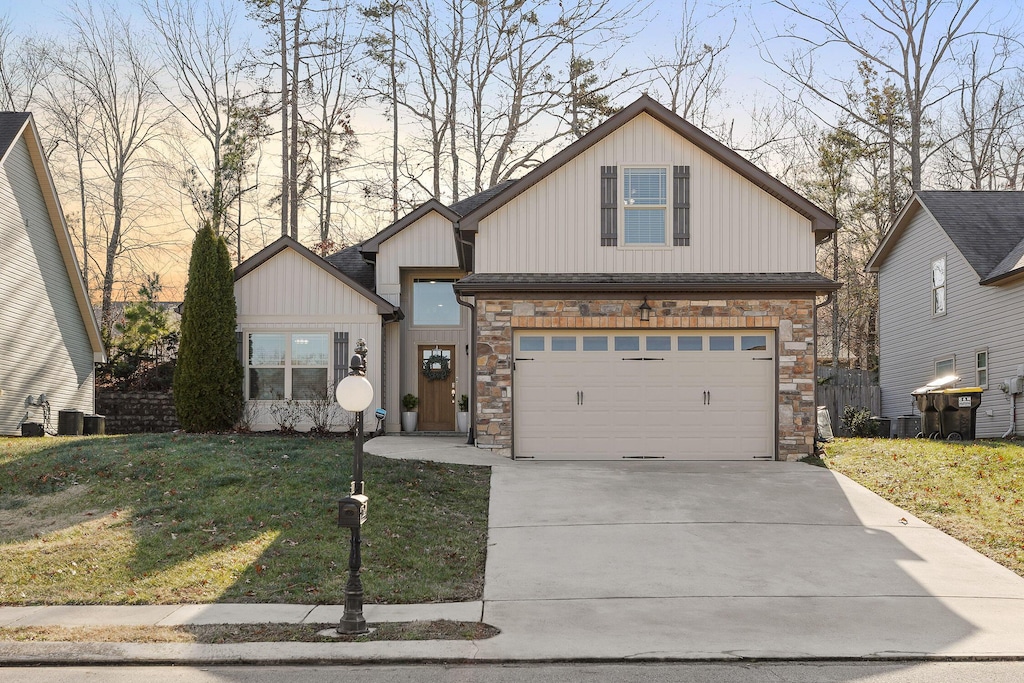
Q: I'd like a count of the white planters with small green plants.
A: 2